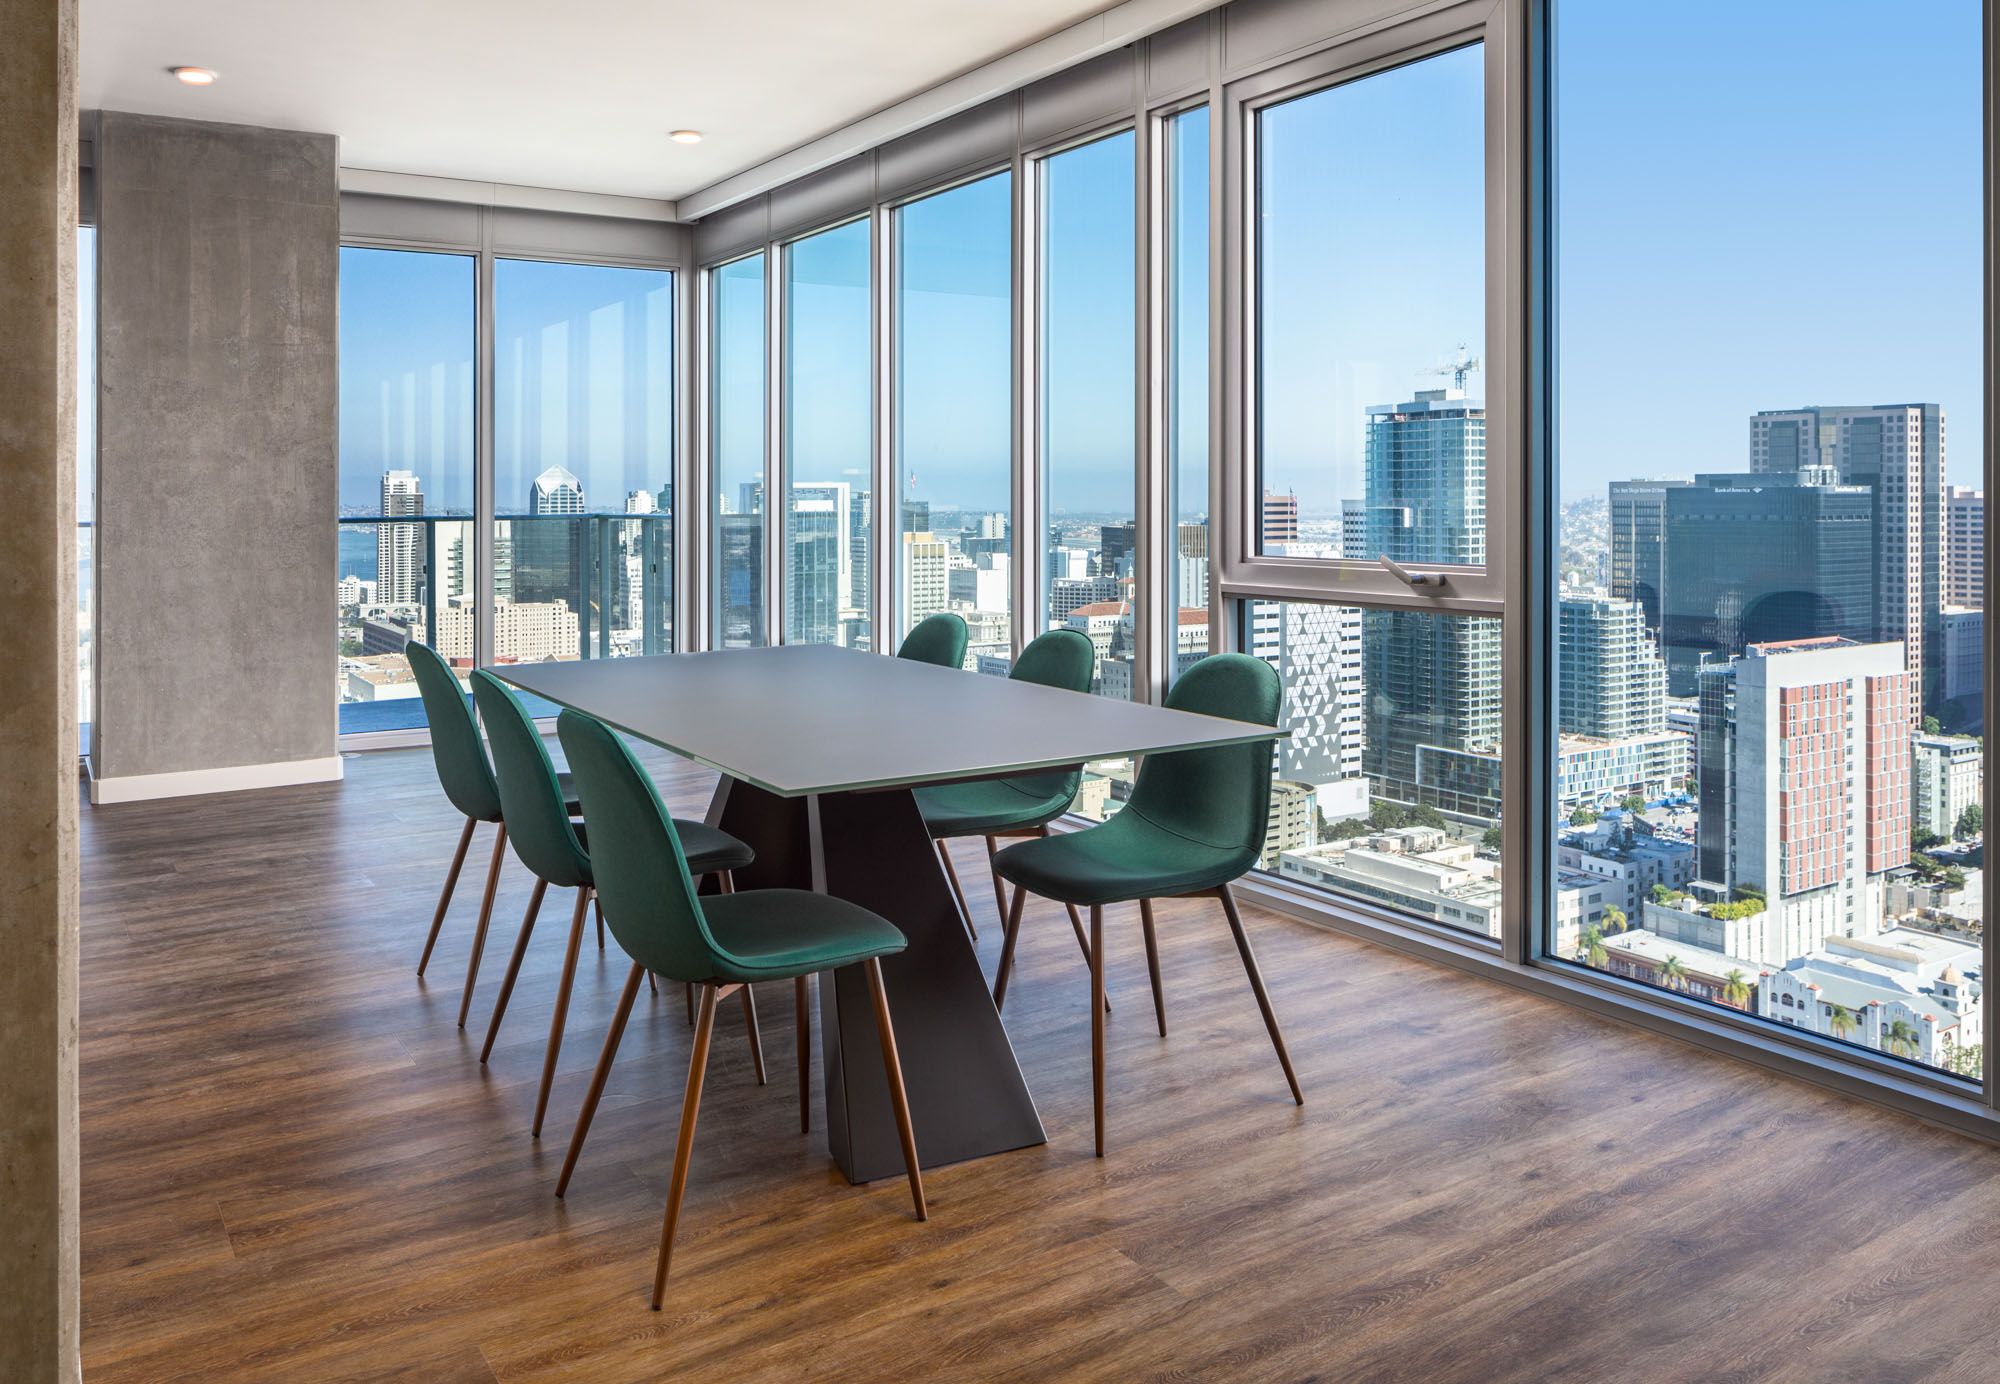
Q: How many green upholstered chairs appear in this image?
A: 6